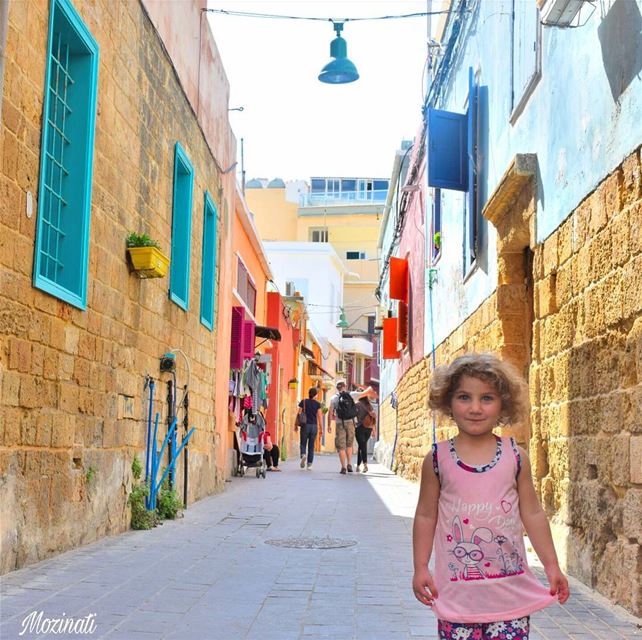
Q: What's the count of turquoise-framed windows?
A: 3